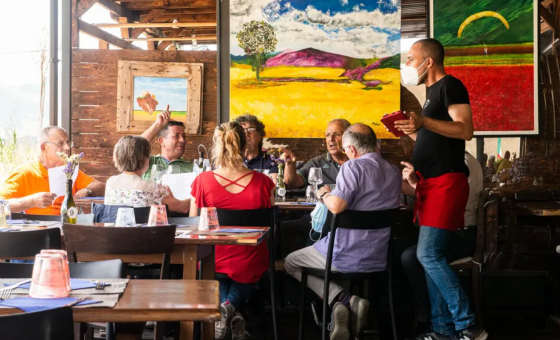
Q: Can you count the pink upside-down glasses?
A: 4